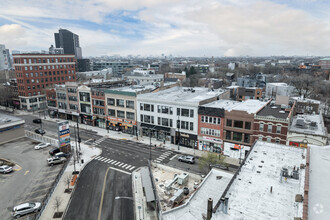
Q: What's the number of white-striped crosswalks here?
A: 3